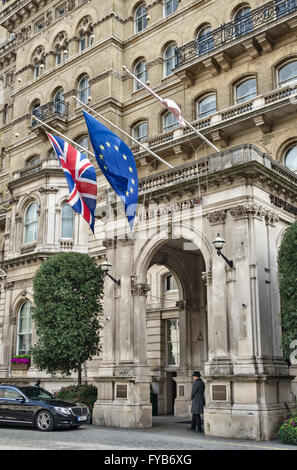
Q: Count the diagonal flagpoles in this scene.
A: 3